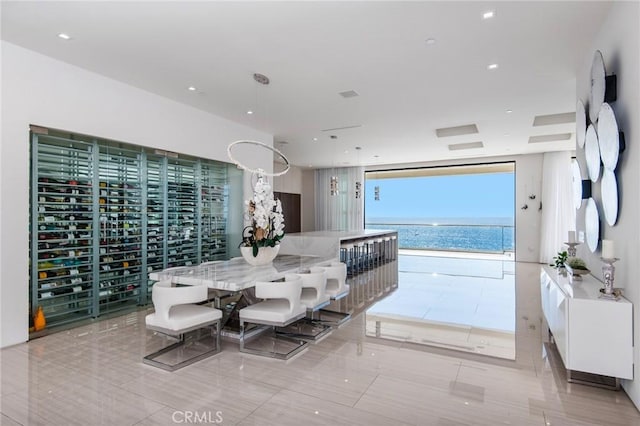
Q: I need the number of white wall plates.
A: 7